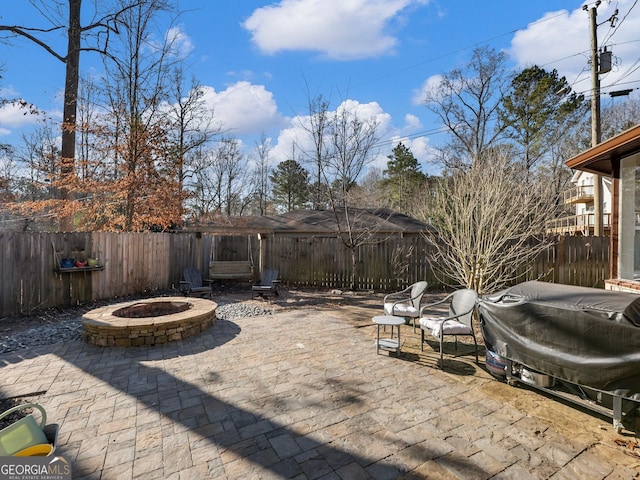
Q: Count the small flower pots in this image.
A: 3